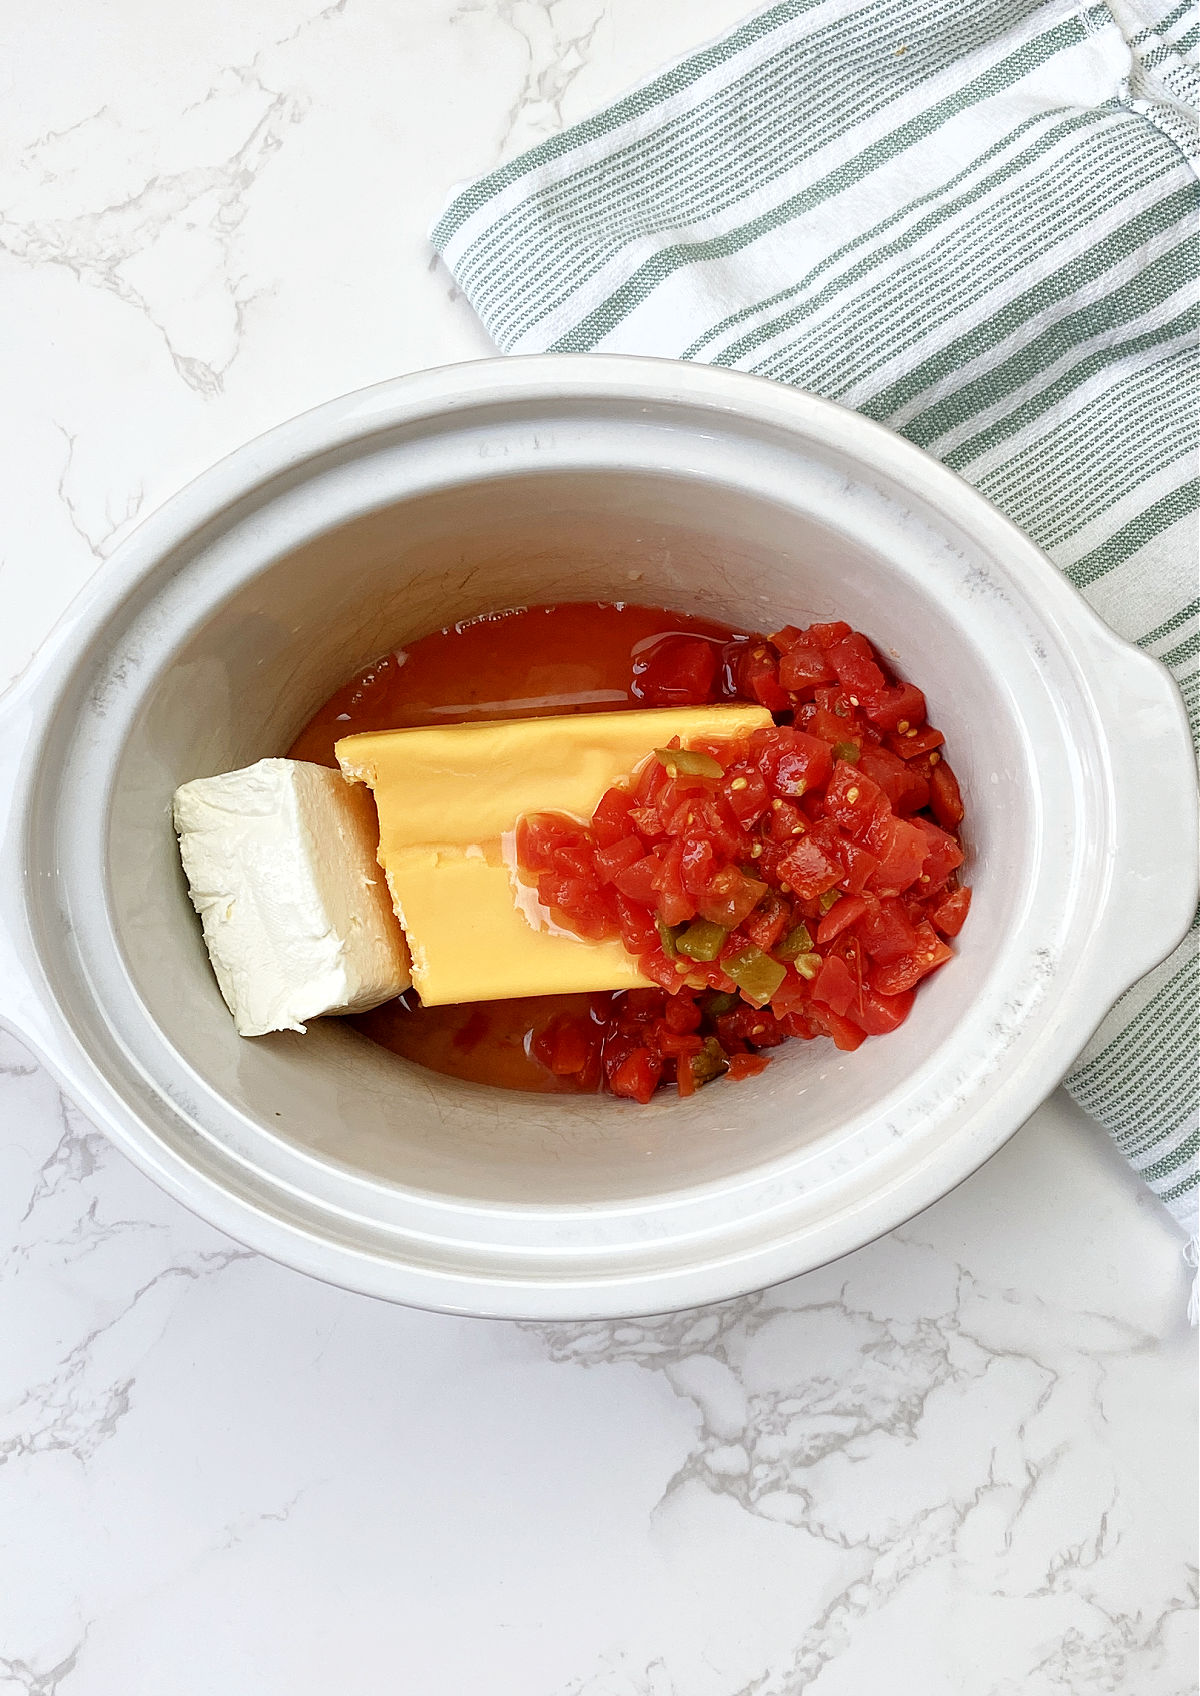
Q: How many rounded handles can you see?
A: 2